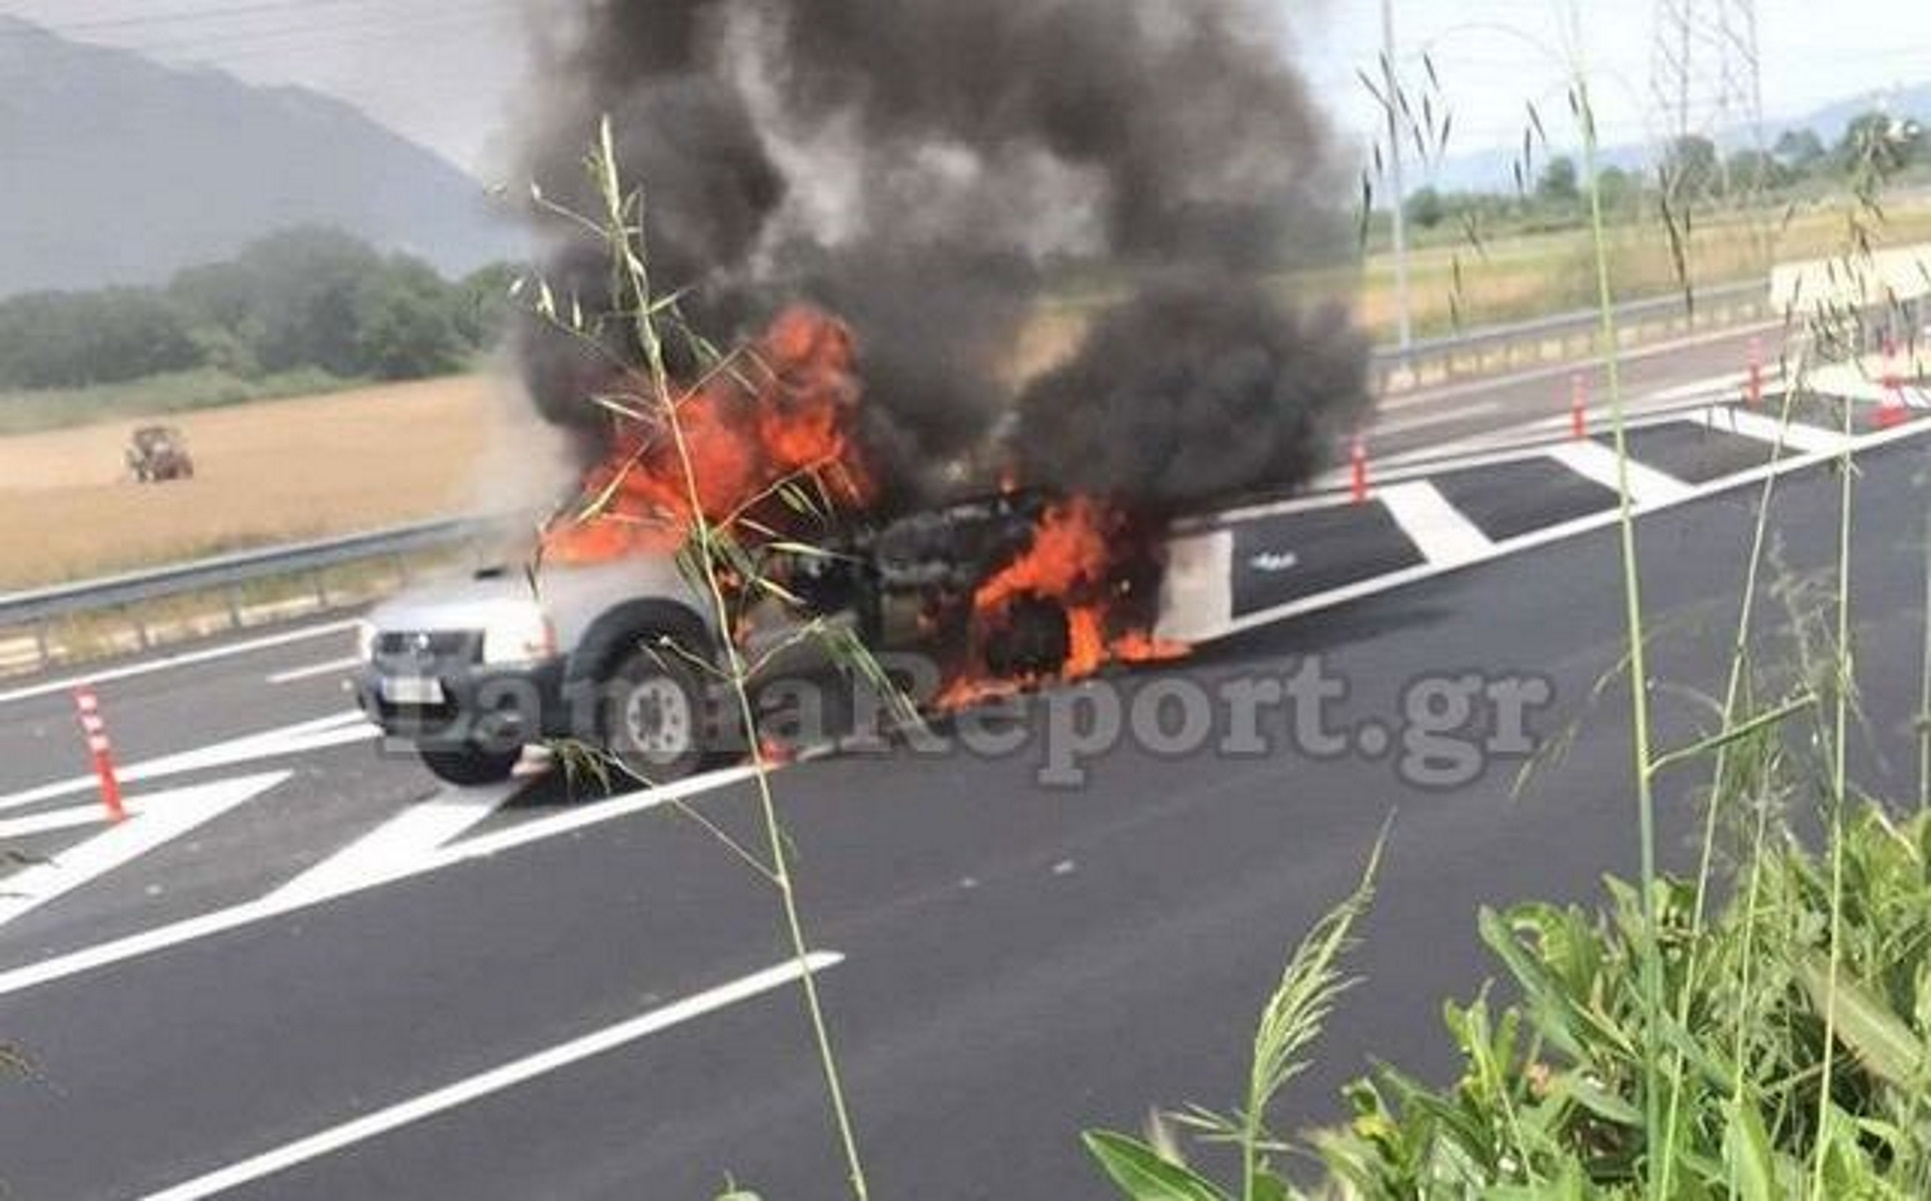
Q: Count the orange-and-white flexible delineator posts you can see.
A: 5